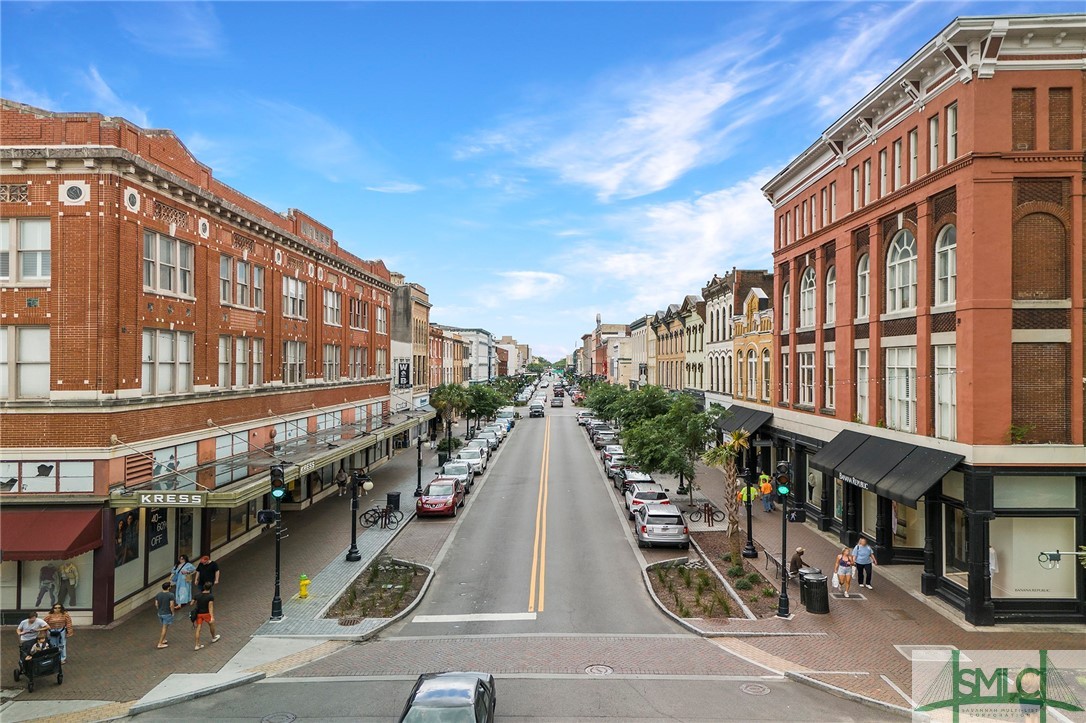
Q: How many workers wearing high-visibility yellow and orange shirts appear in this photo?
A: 3